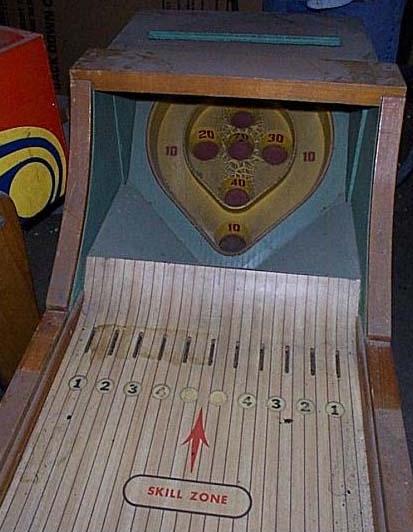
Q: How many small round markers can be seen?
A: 10